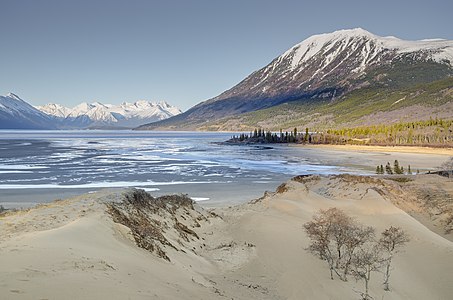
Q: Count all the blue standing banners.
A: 0